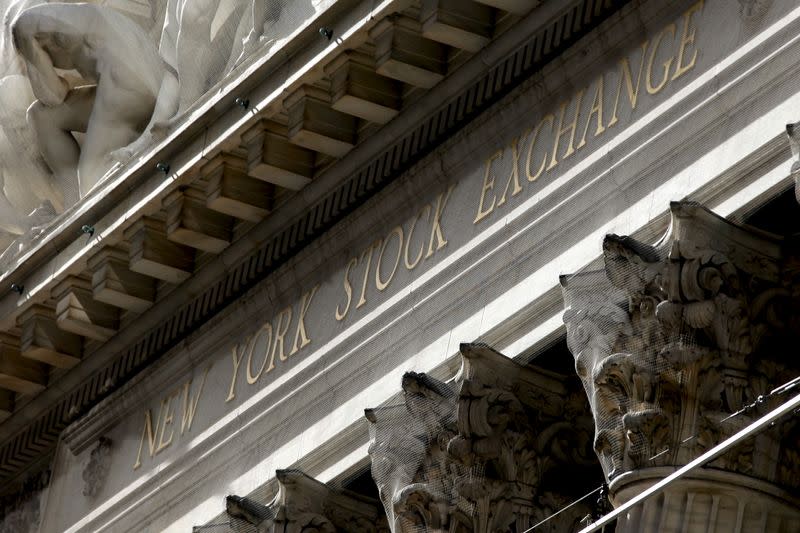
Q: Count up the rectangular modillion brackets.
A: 14